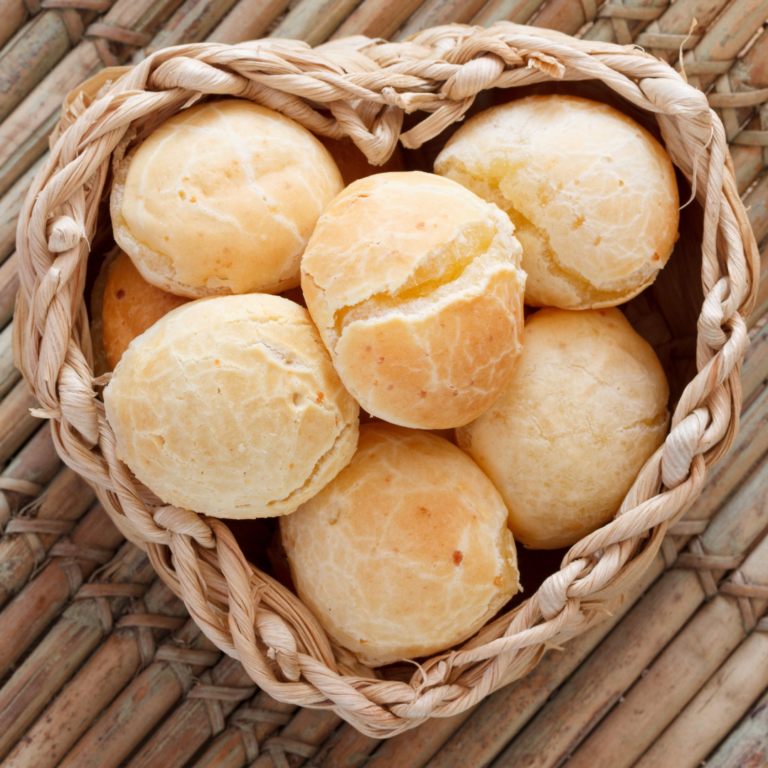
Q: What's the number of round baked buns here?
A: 7